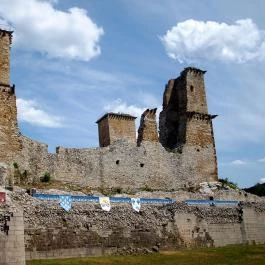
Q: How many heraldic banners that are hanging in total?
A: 3